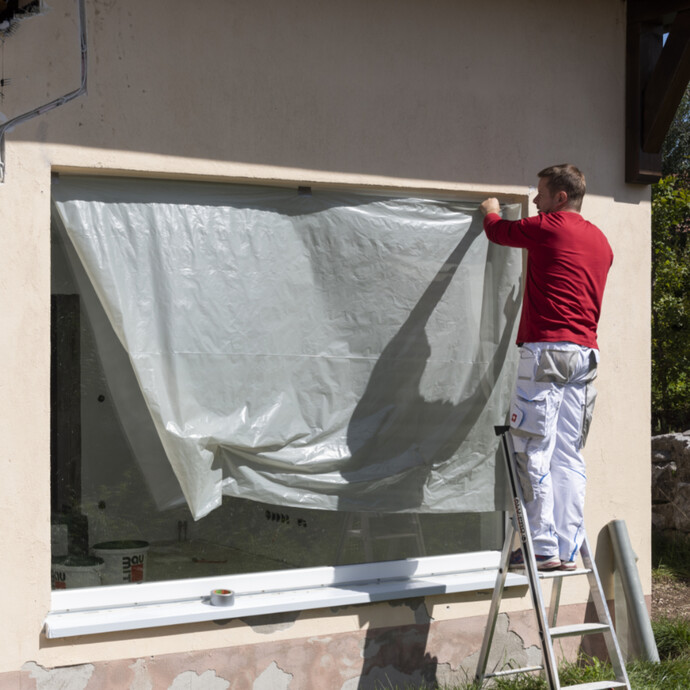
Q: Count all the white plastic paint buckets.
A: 2